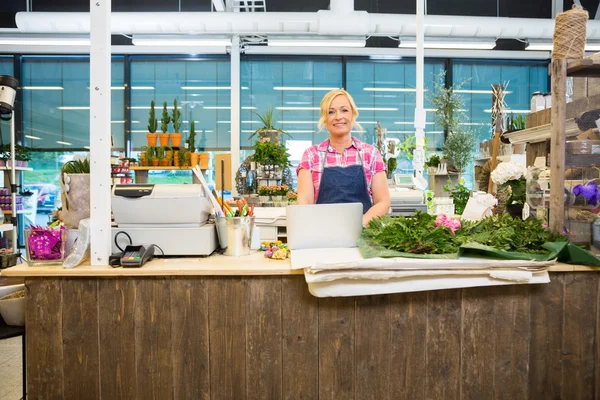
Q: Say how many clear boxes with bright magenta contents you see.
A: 1